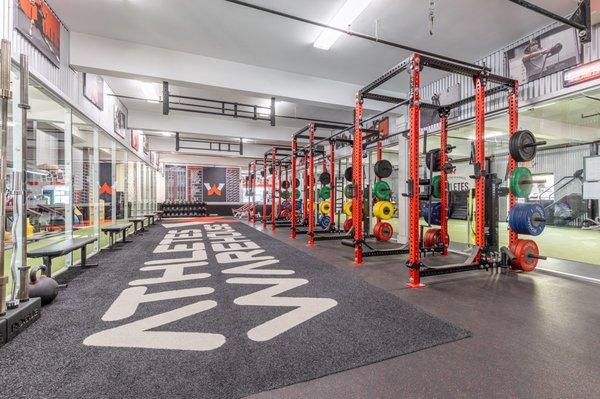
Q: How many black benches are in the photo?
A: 5